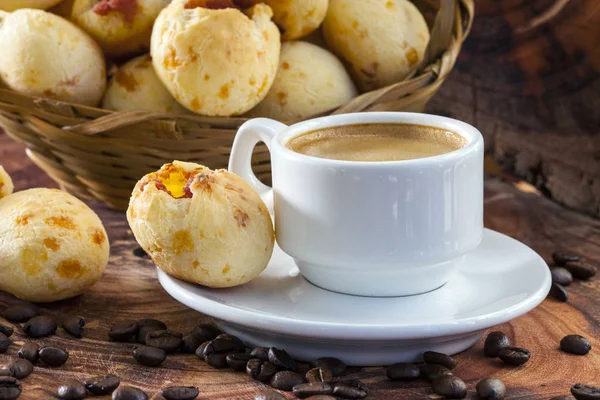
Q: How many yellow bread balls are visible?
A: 11